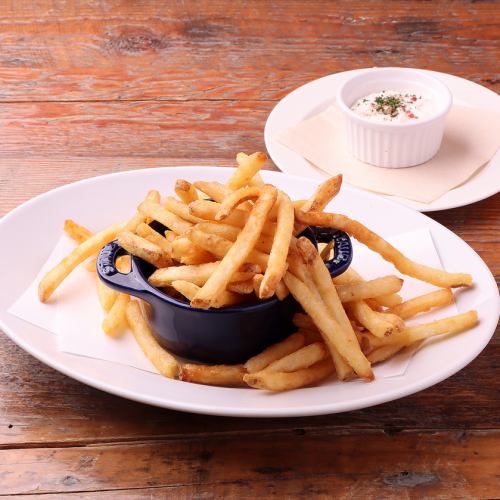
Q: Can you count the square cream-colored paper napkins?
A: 1